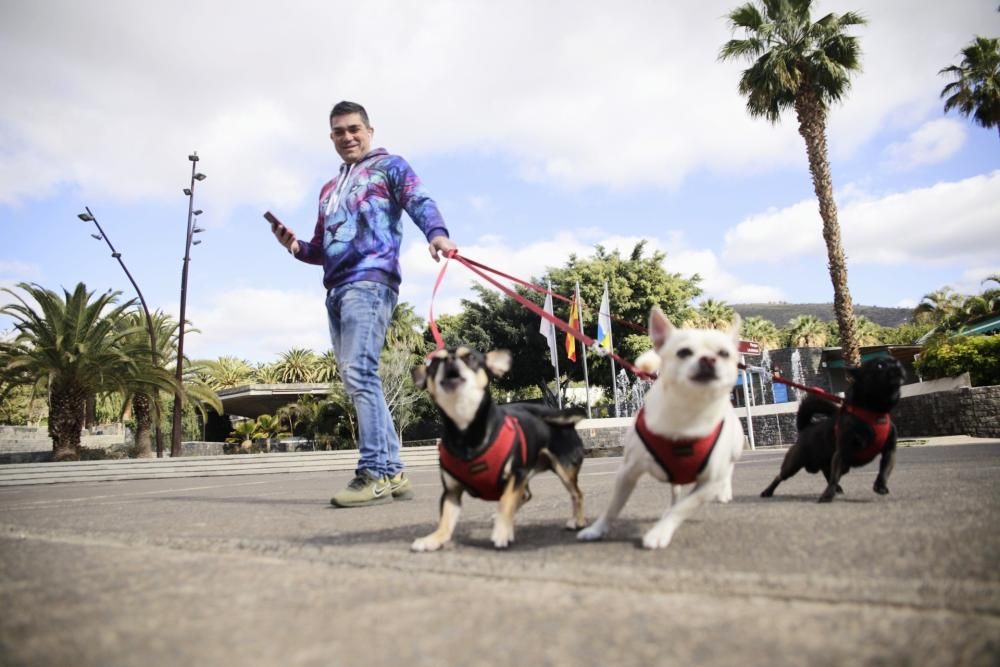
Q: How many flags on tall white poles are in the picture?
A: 3